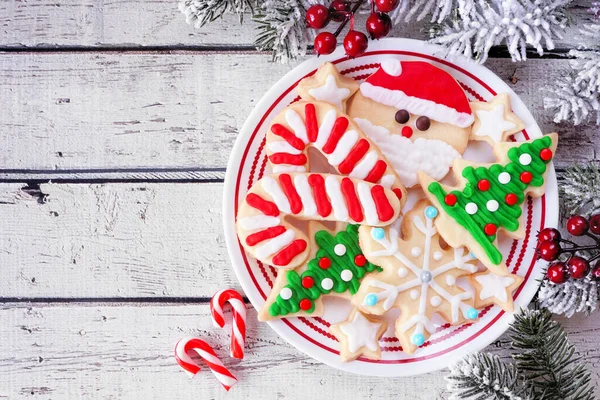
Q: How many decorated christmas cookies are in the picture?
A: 10